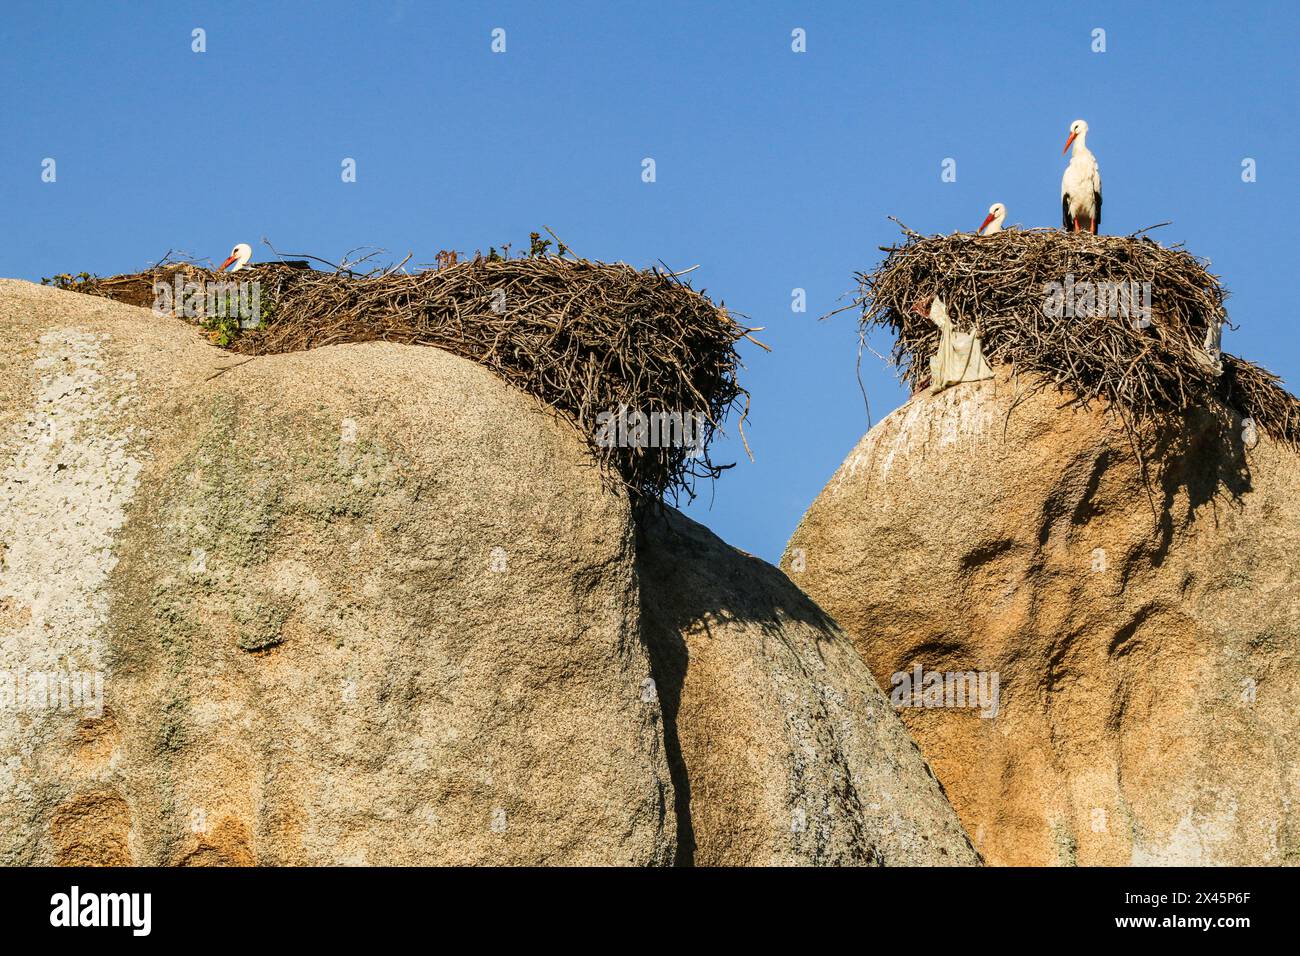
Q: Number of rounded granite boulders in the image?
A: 3